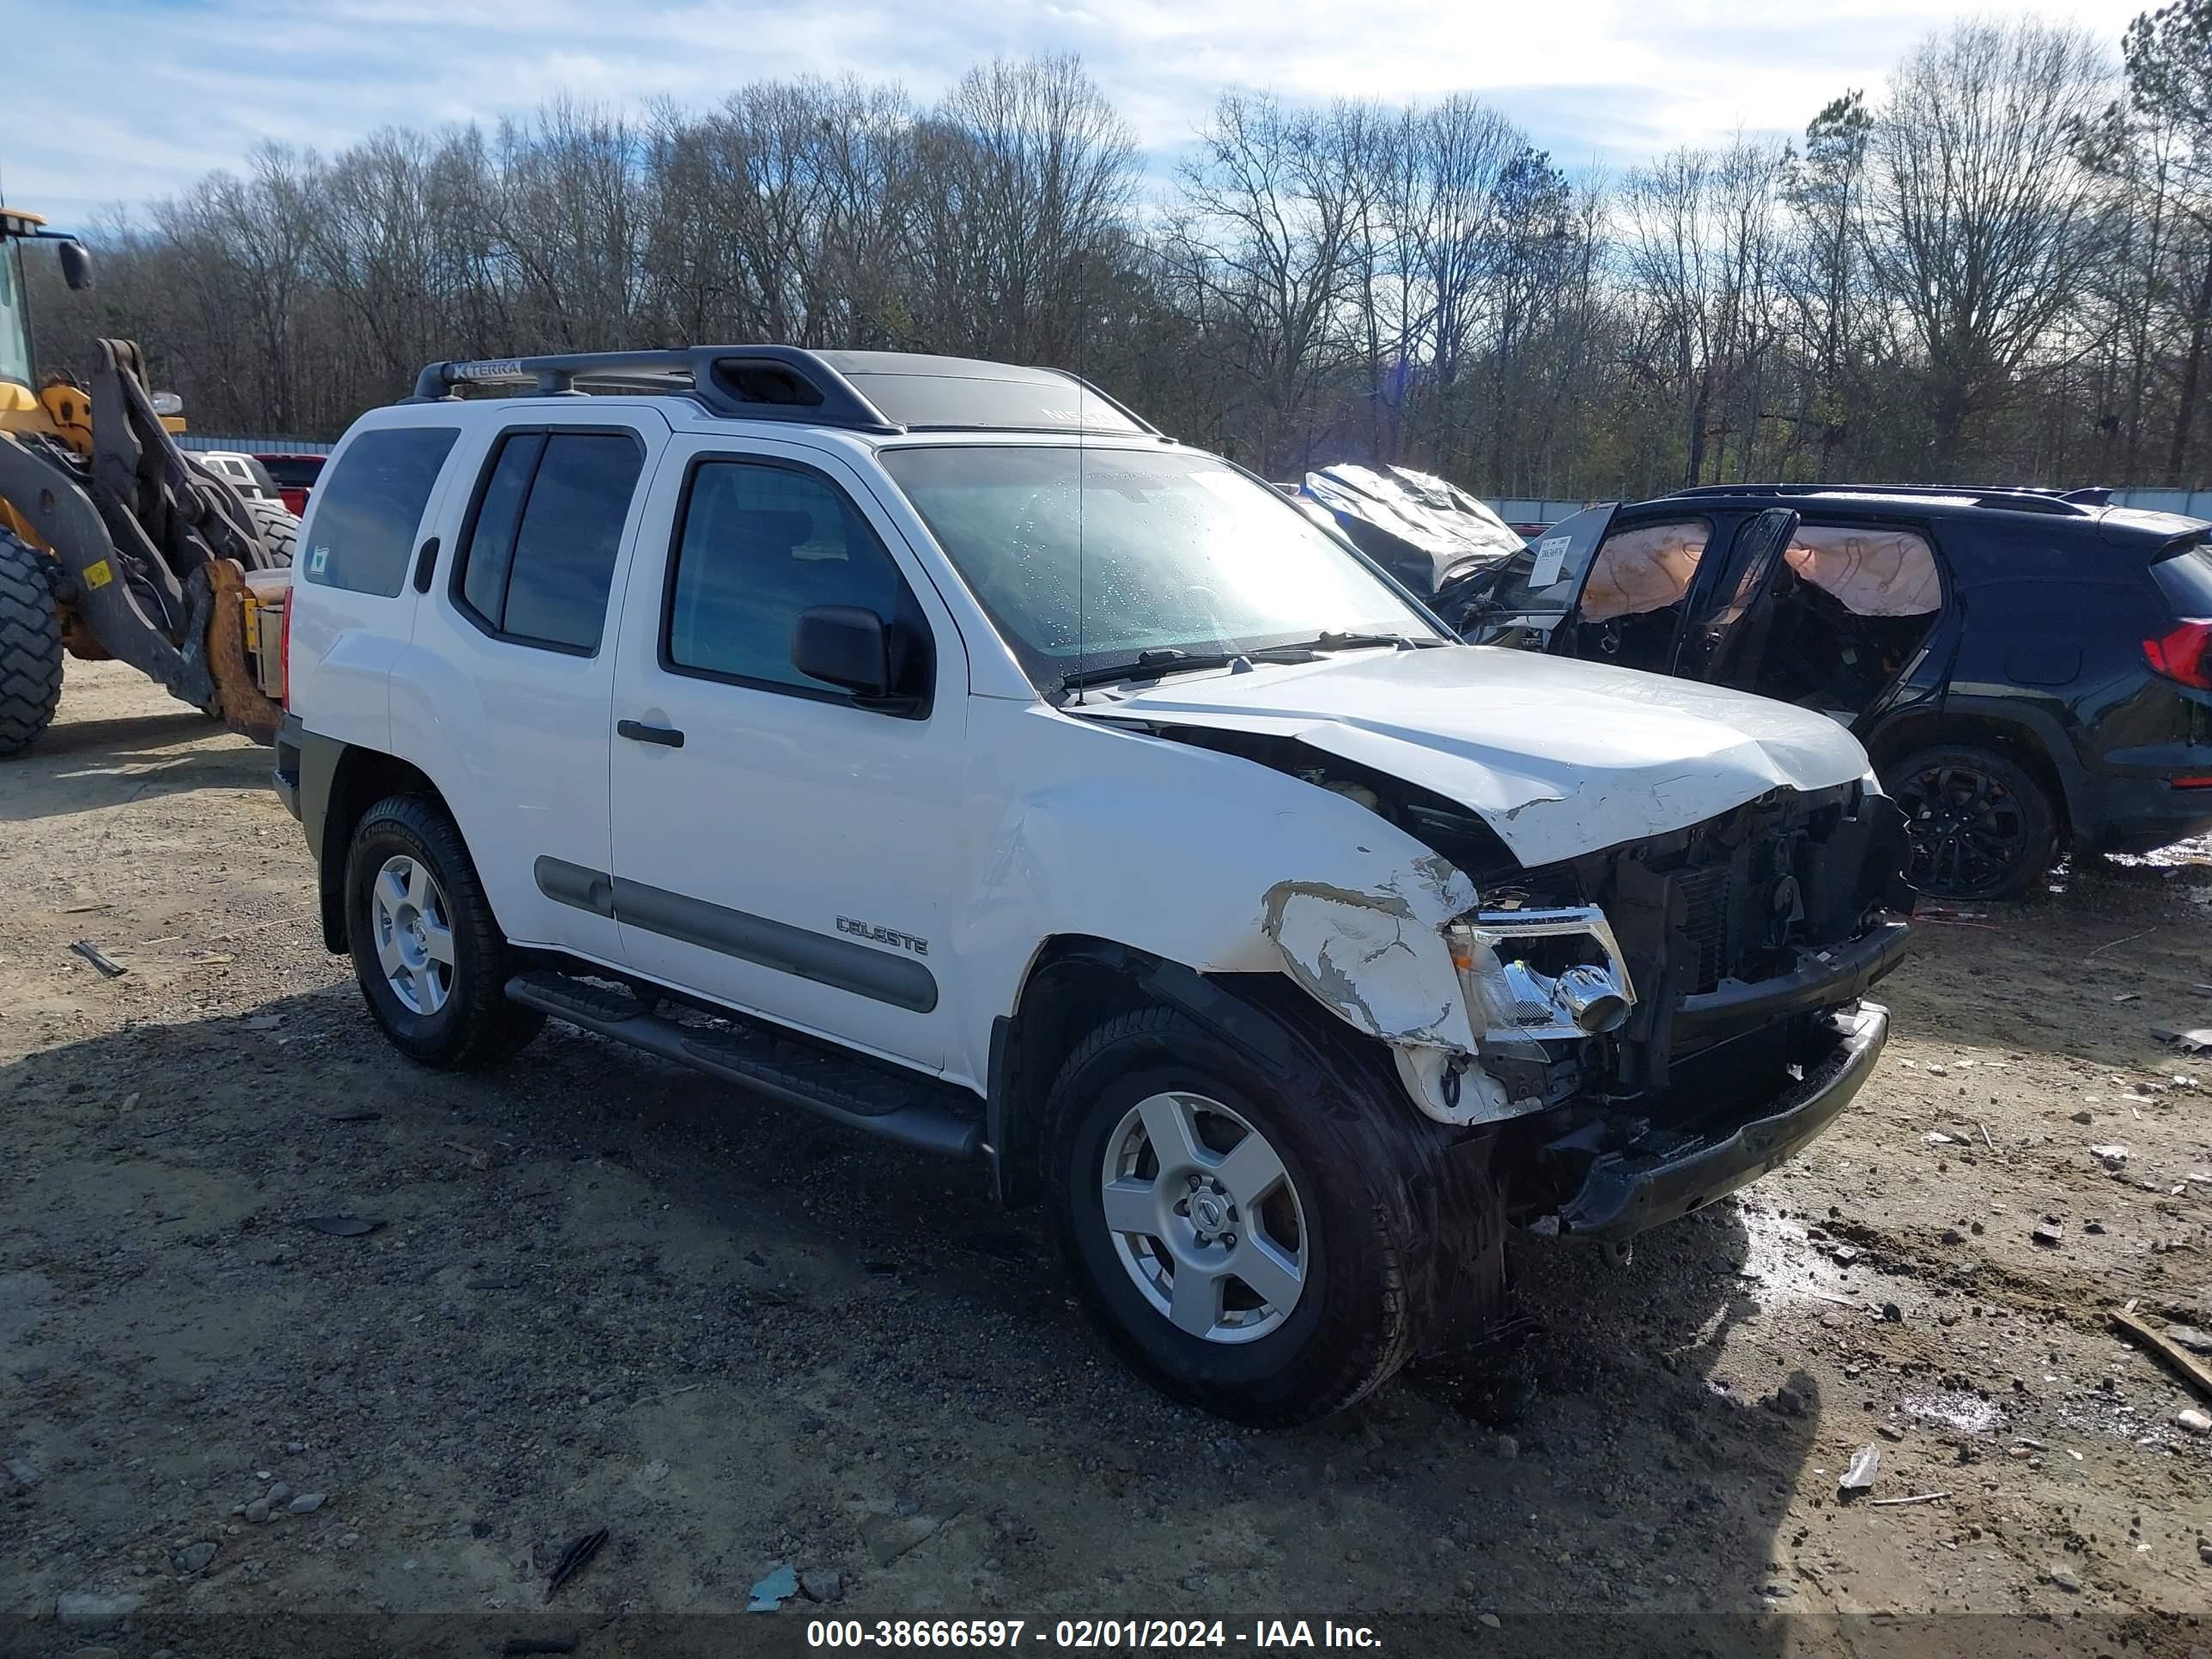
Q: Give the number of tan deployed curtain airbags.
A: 2